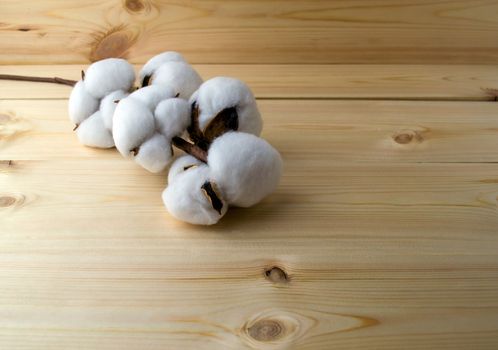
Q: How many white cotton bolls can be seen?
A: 5